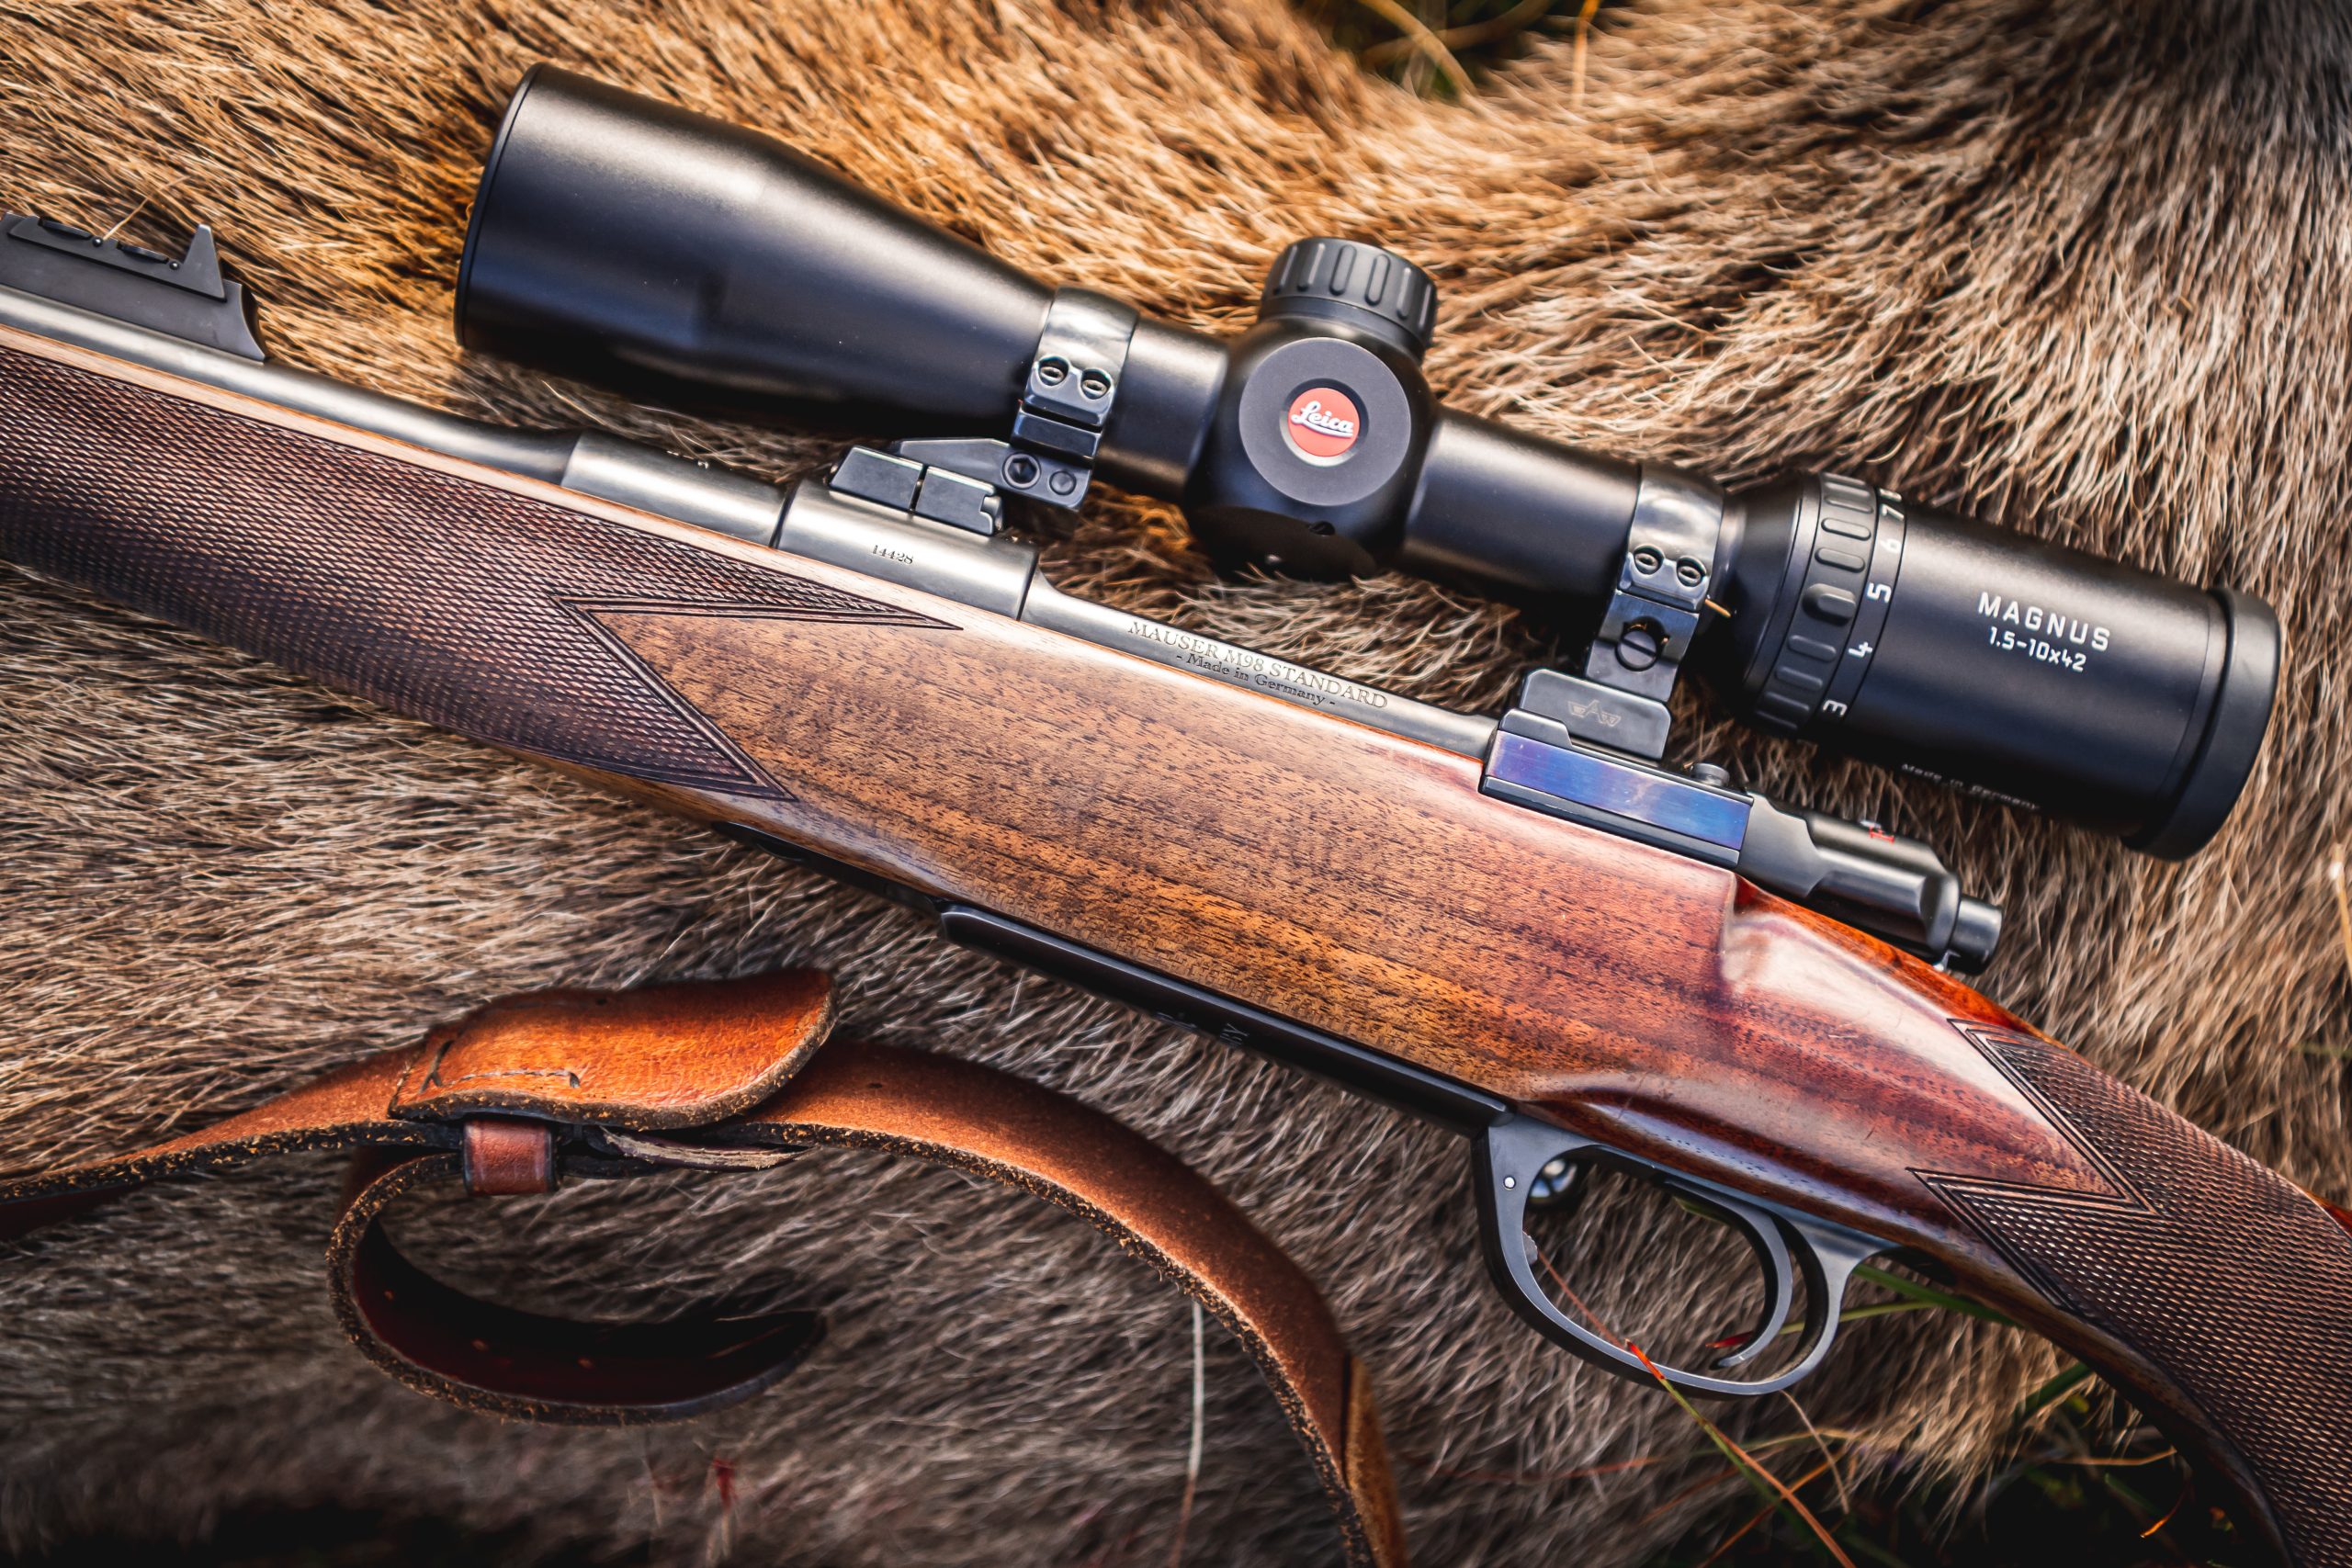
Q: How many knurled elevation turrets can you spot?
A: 1